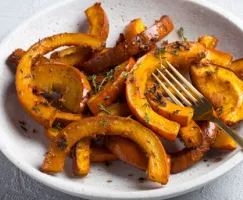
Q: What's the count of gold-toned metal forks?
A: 1